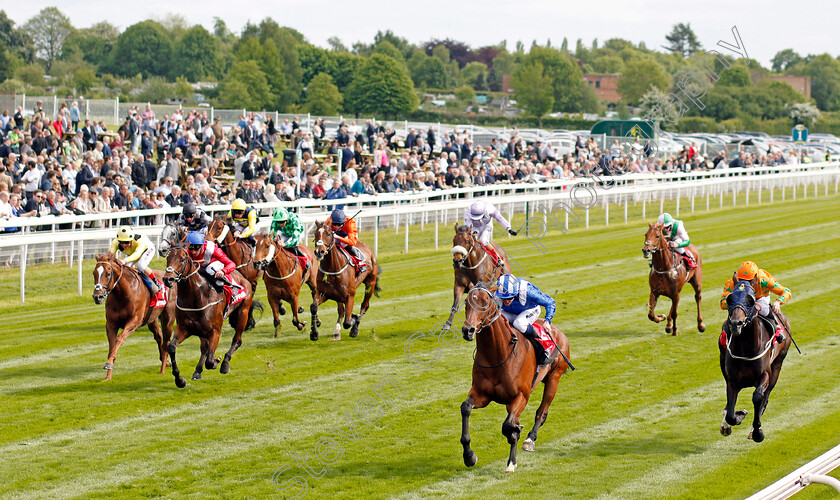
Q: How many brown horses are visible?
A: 8